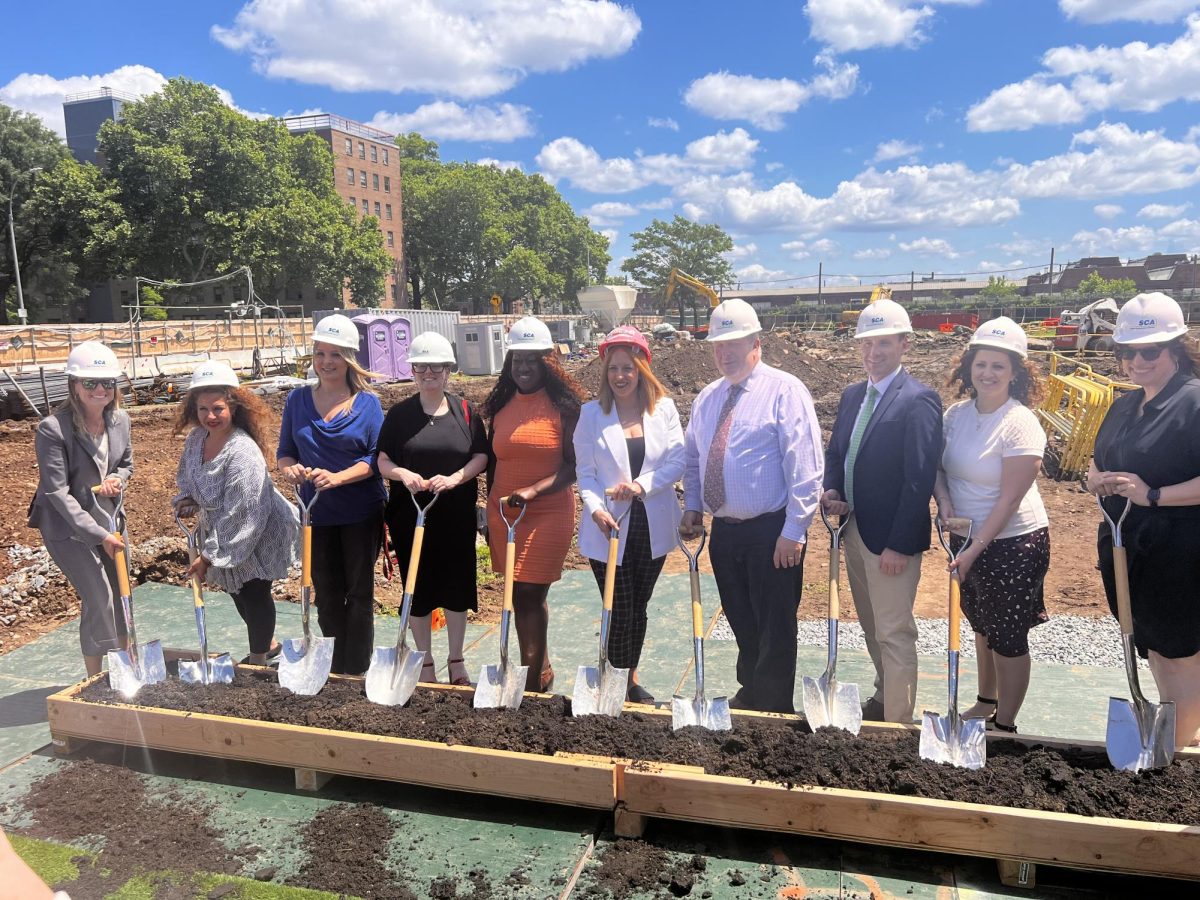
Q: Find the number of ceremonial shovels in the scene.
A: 10